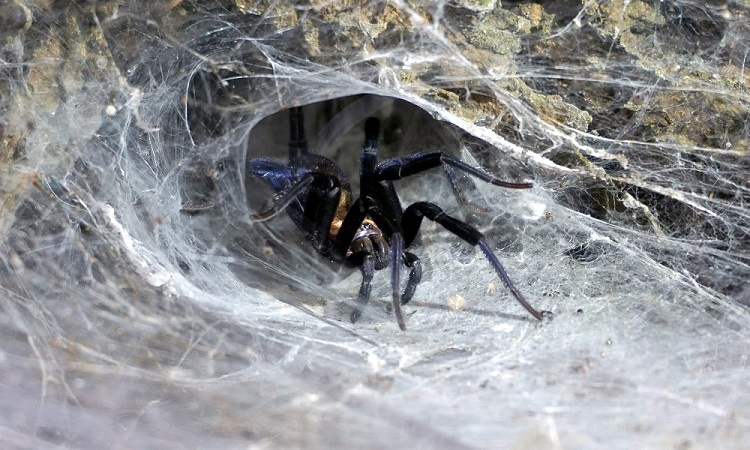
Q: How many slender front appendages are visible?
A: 2